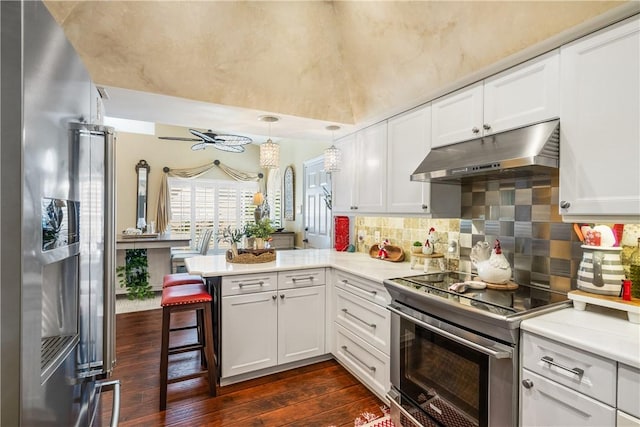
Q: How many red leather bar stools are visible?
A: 2